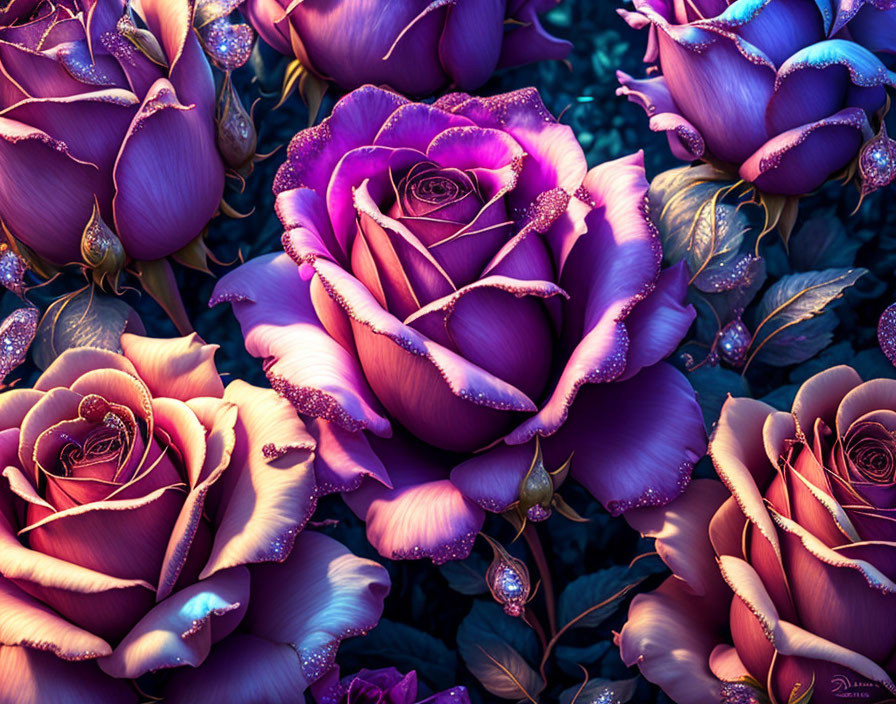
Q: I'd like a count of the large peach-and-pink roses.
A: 2